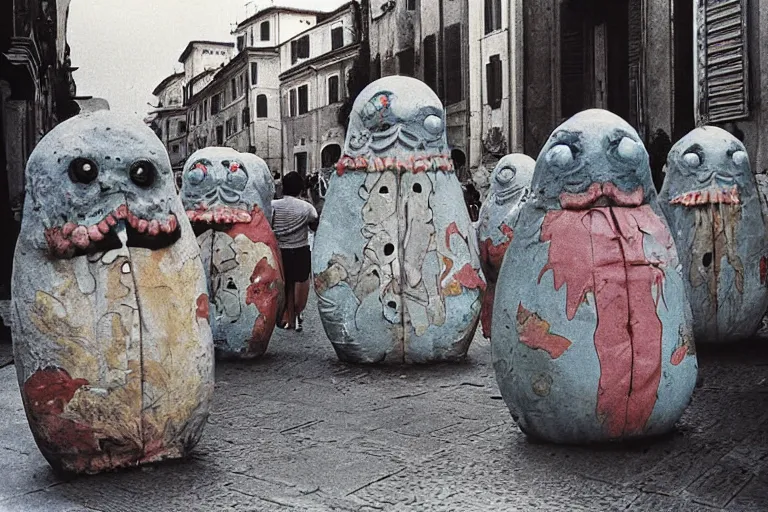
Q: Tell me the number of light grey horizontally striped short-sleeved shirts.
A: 1